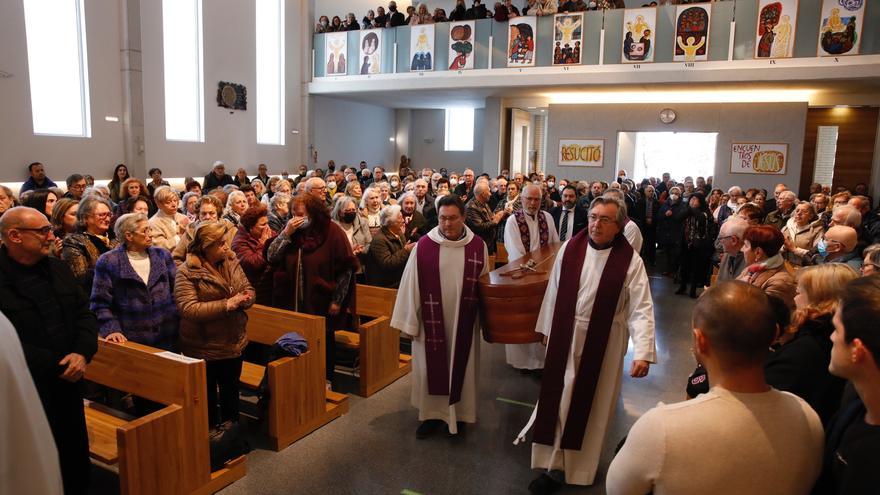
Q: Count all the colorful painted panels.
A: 10